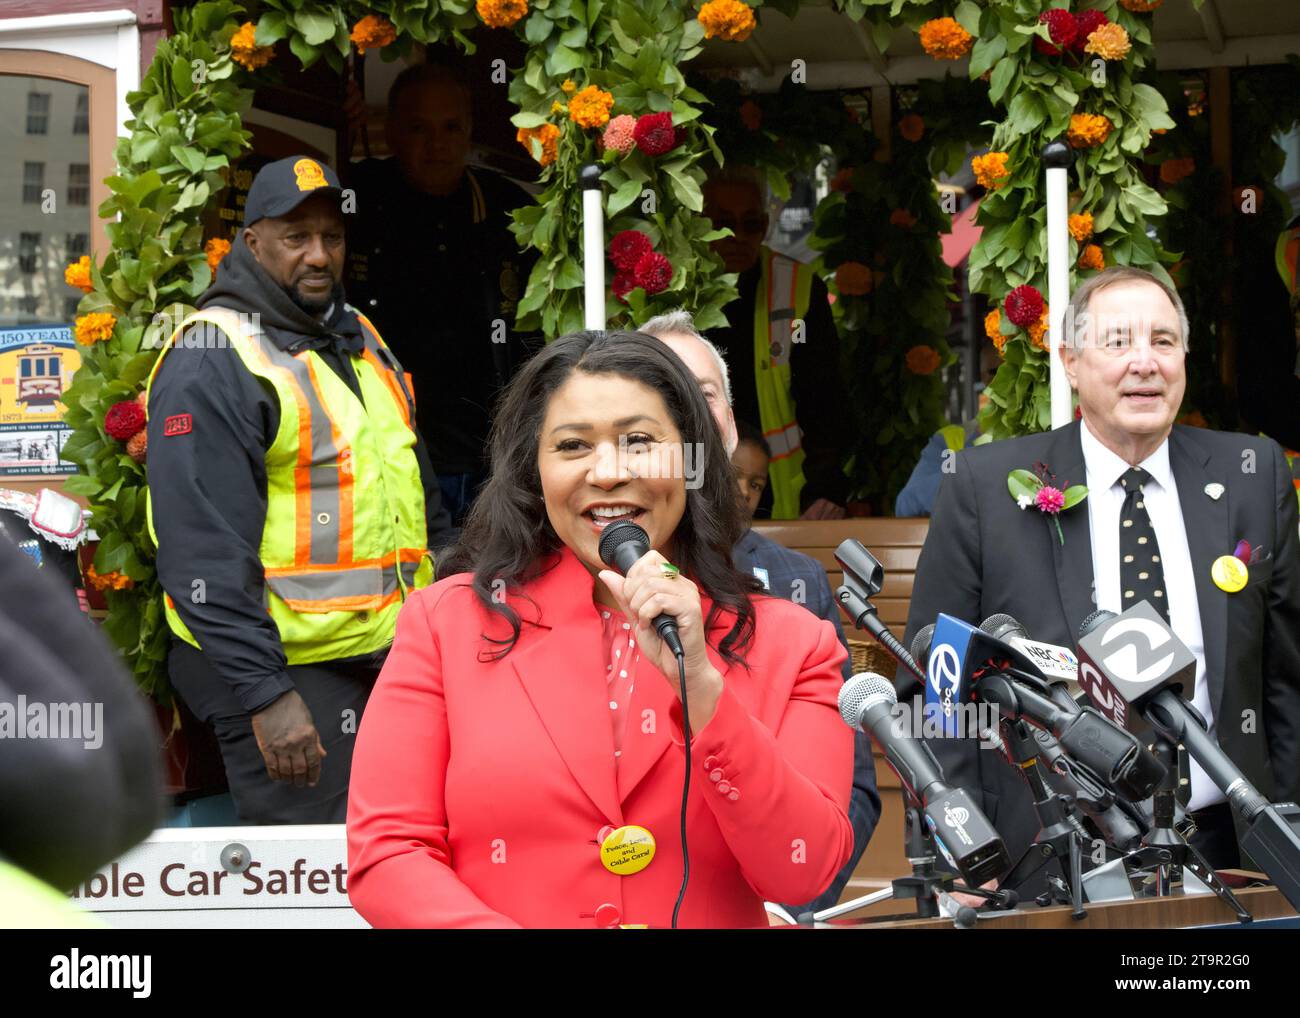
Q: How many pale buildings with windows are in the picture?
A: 1